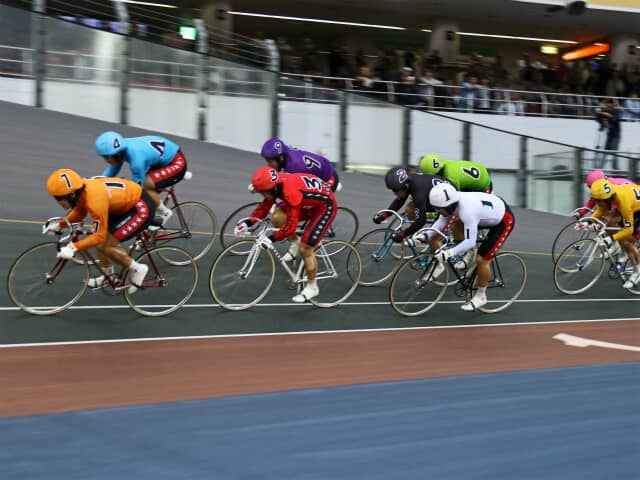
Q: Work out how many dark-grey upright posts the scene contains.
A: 10